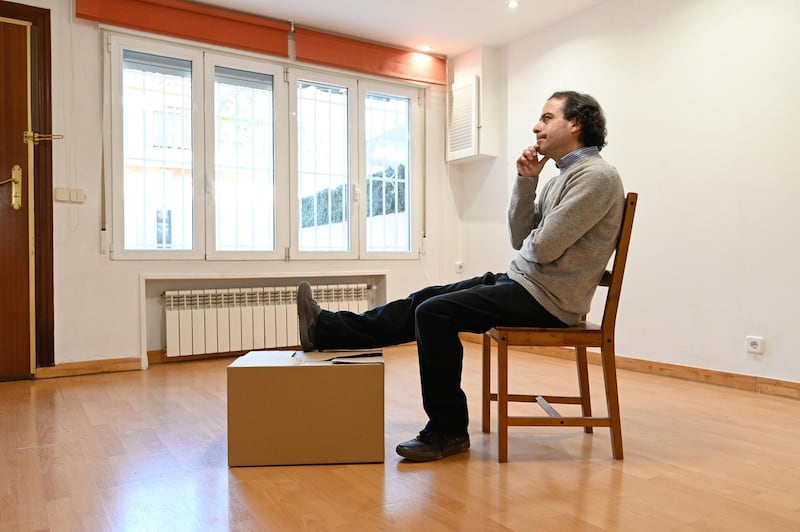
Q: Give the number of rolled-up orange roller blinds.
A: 2